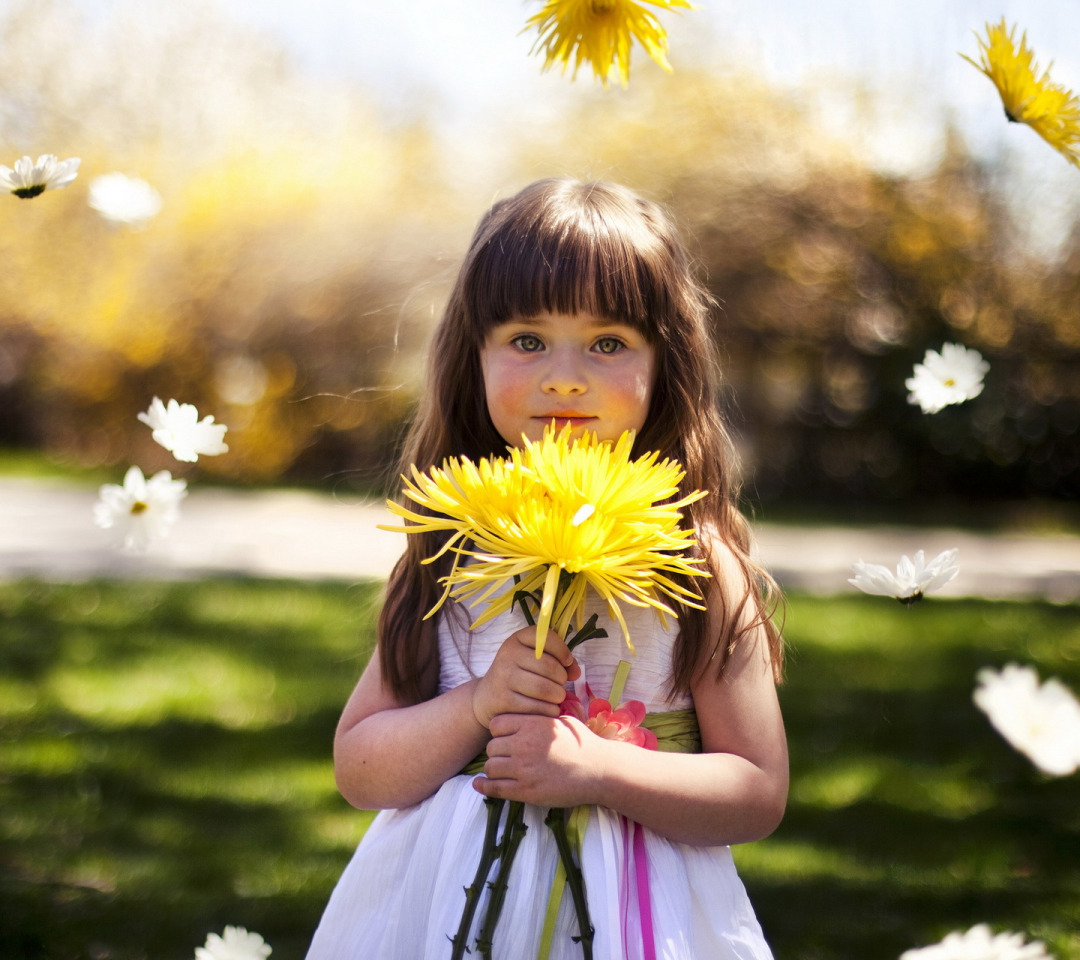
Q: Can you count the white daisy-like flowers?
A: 9